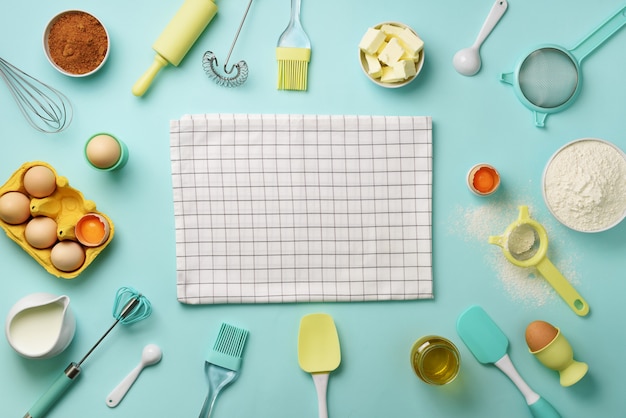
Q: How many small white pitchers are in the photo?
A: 1